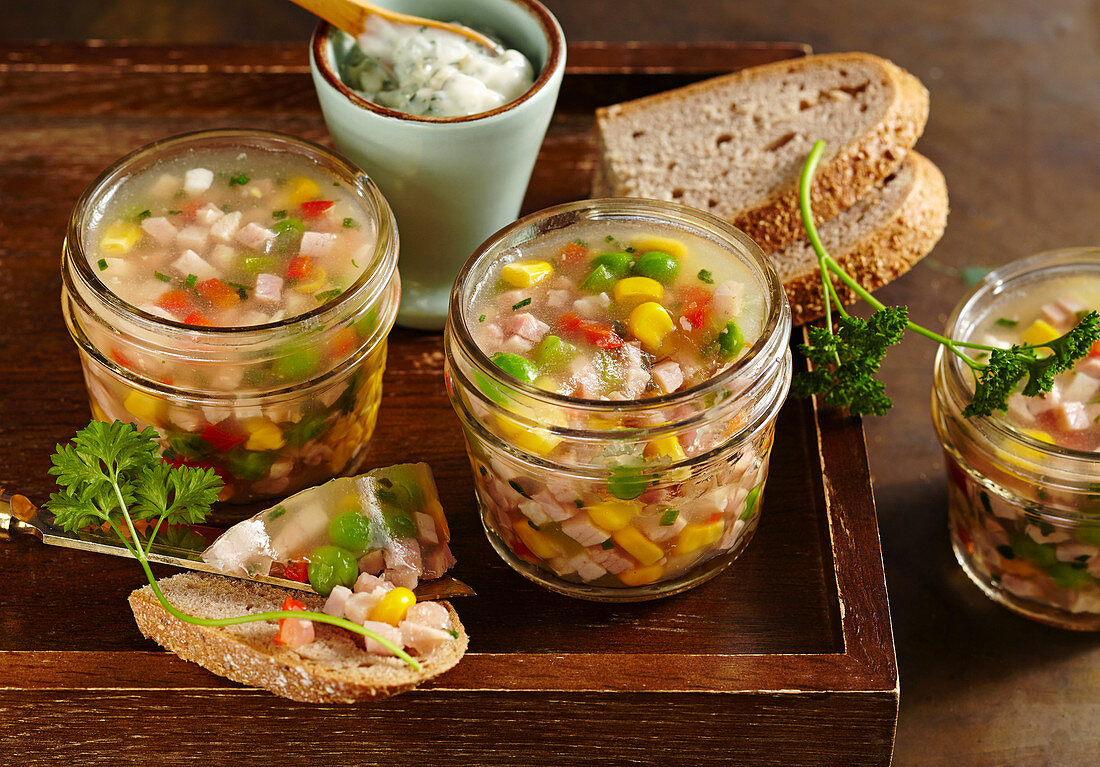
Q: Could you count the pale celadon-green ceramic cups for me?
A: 1